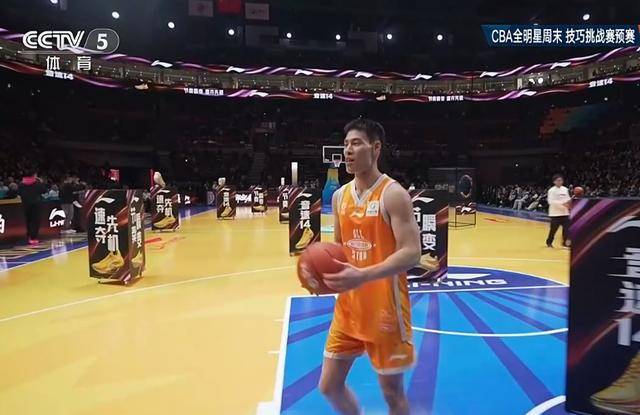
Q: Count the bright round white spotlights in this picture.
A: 9